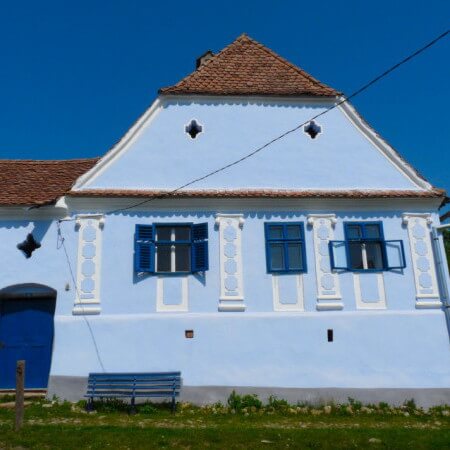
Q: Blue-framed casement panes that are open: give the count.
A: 2